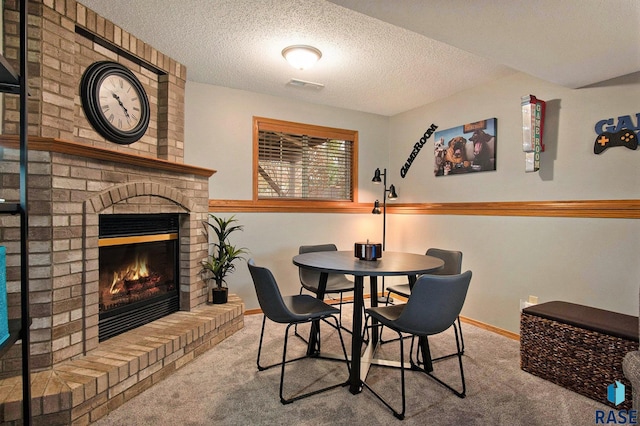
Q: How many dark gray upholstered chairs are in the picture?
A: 4